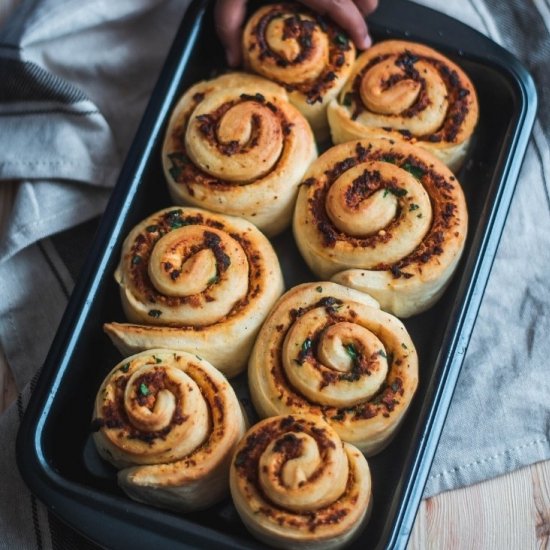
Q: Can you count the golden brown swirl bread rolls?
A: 8